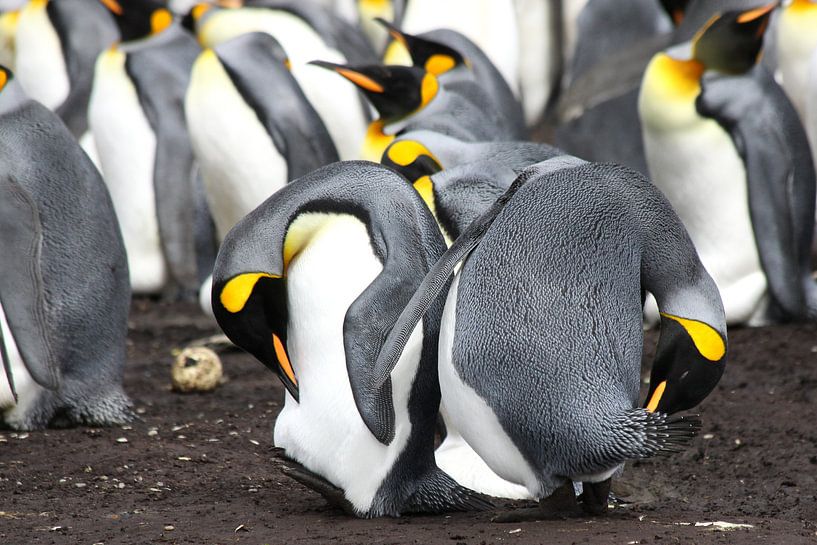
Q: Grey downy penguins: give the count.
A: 0